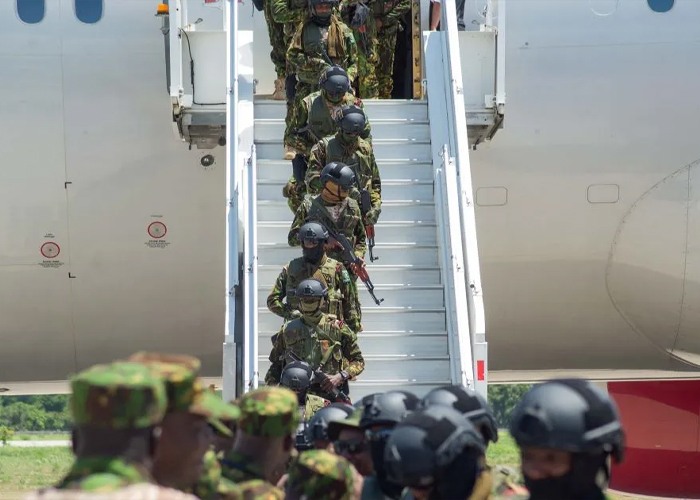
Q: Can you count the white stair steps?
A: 14